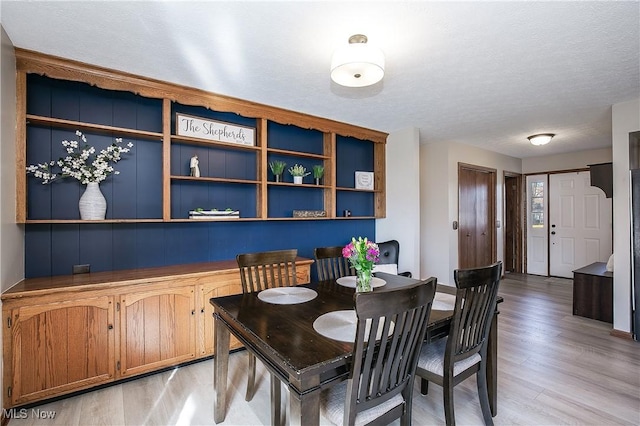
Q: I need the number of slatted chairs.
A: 4